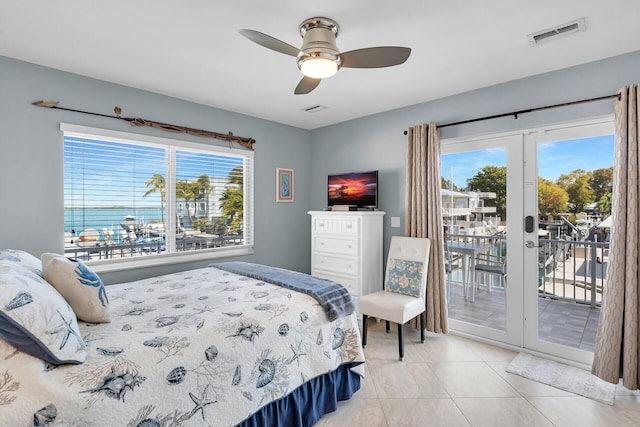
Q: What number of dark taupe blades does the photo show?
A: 3